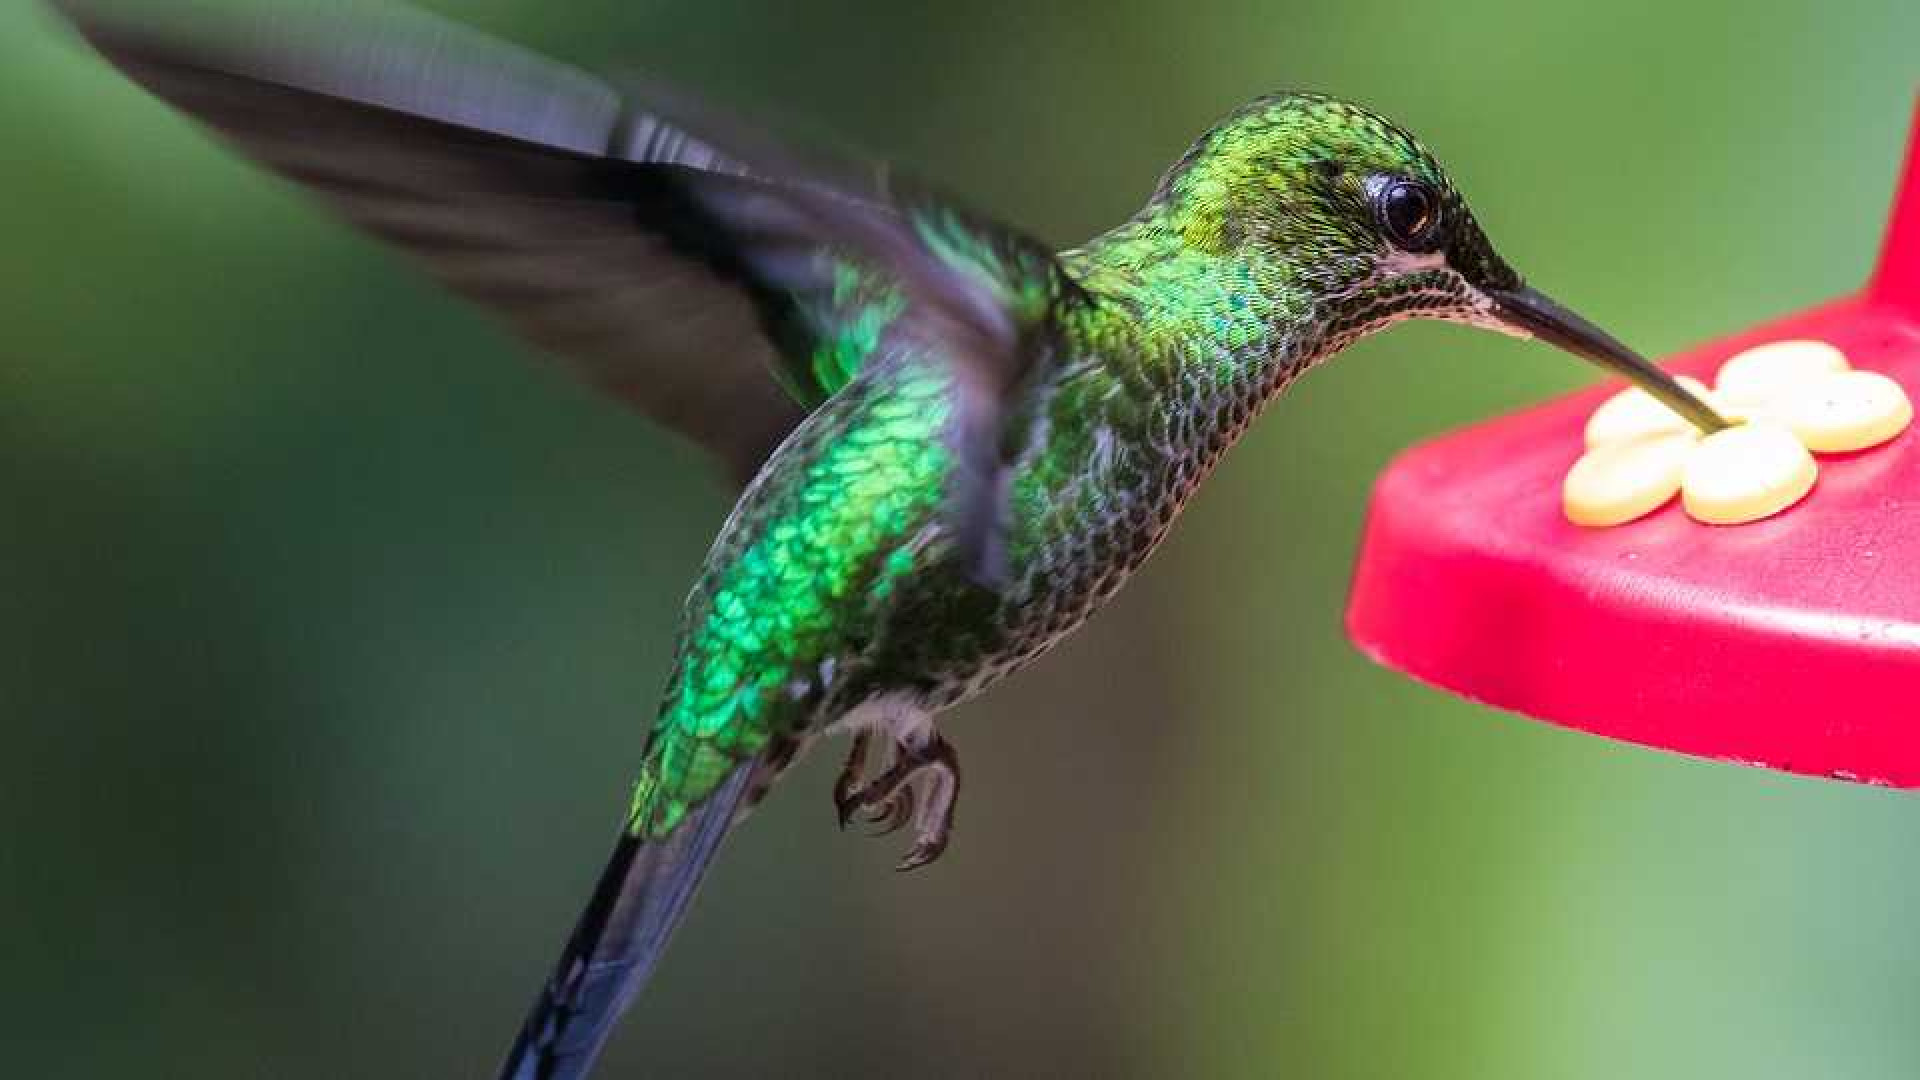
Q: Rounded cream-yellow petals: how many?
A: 5